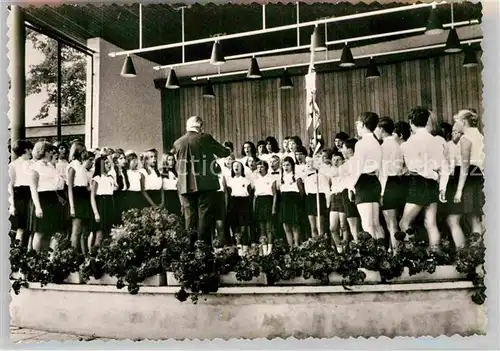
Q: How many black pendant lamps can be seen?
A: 12